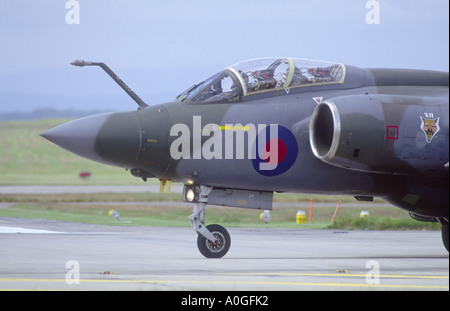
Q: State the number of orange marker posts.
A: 2